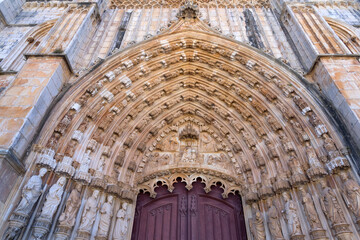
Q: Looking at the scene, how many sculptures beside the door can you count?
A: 12